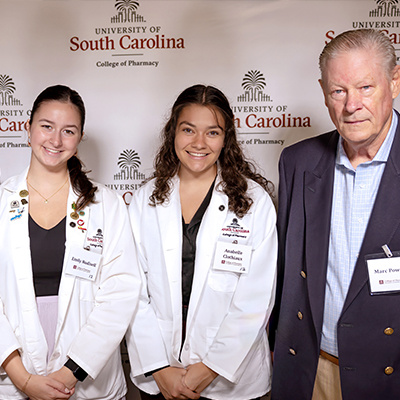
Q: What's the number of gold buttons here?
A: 5